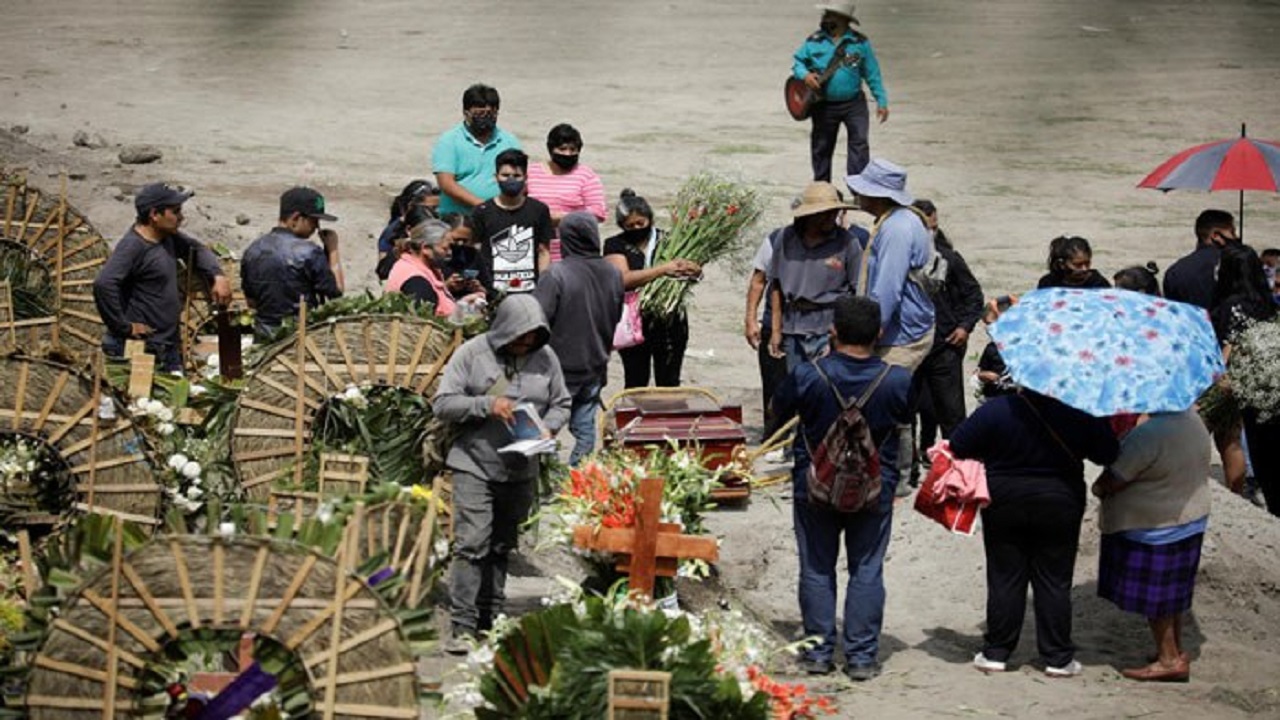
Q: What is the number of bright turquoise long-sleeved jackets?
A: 1